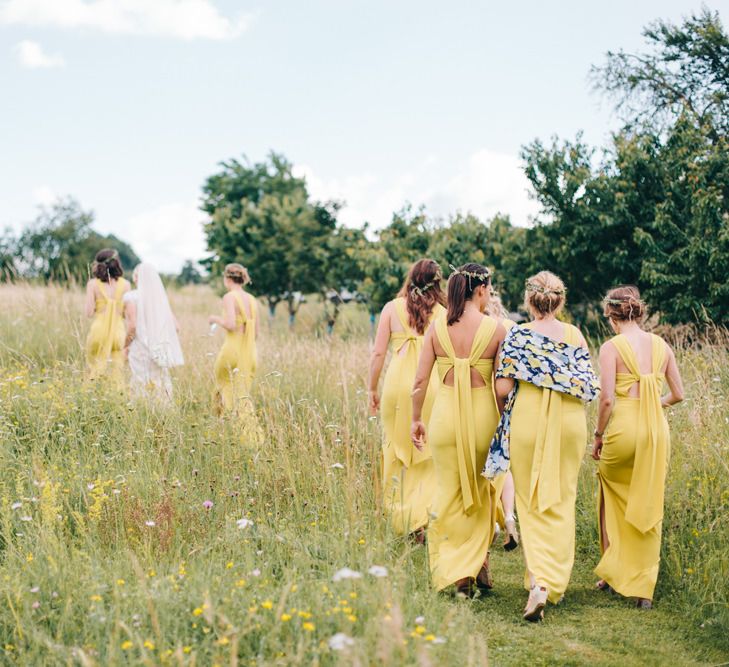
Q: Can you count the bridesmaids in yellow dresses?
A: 7